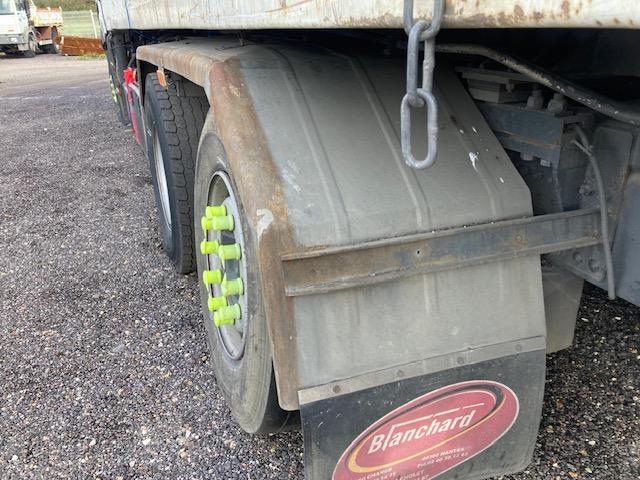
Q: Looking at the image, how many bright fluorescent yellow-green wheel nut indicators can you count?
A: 10